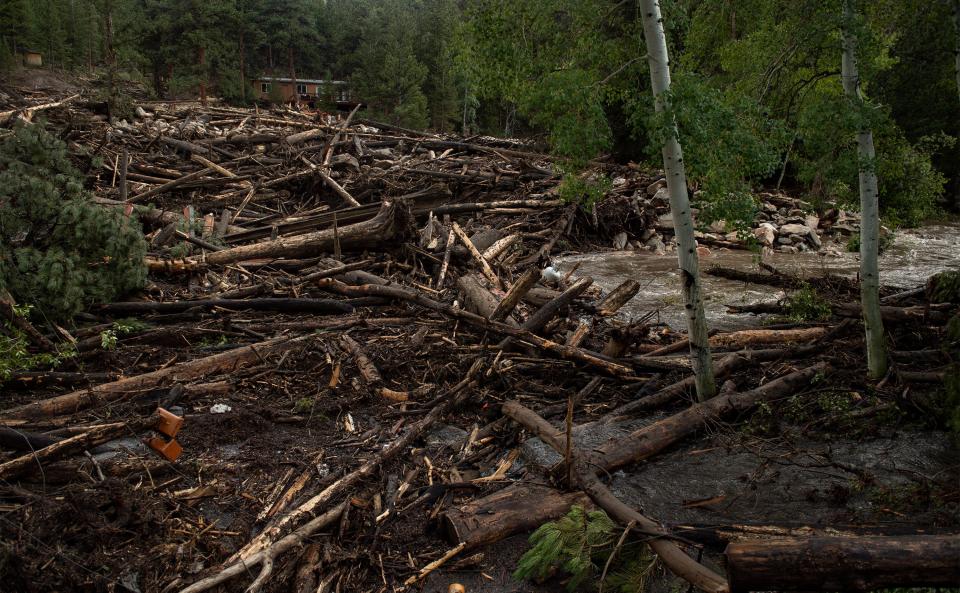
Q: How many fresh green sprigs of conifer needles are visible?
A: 1